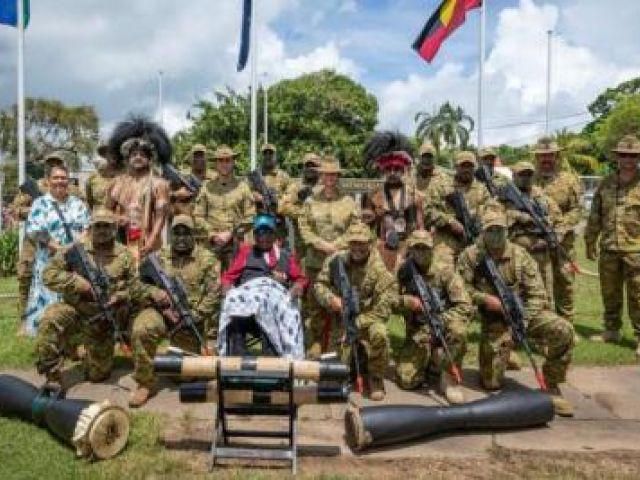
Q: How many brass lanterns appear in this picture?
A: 0